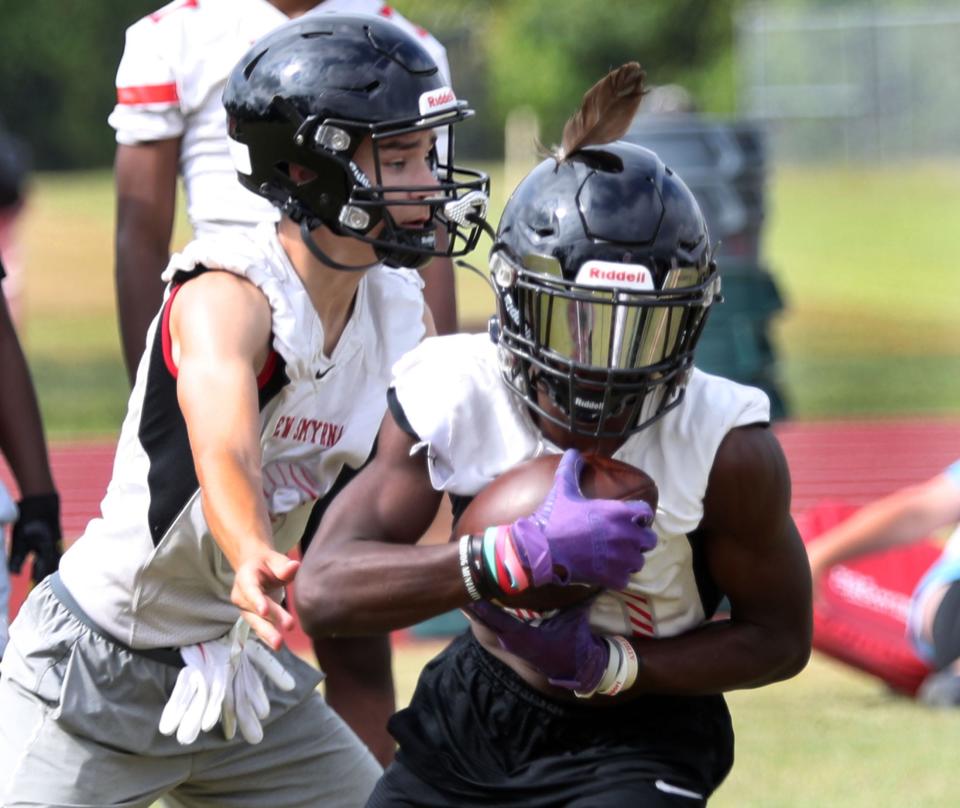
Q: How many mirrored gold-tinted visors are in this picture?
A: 1